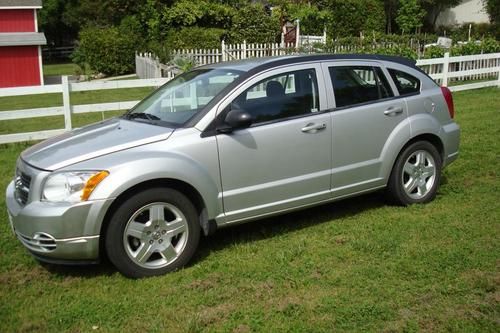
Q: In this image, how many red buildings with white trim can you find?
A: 1